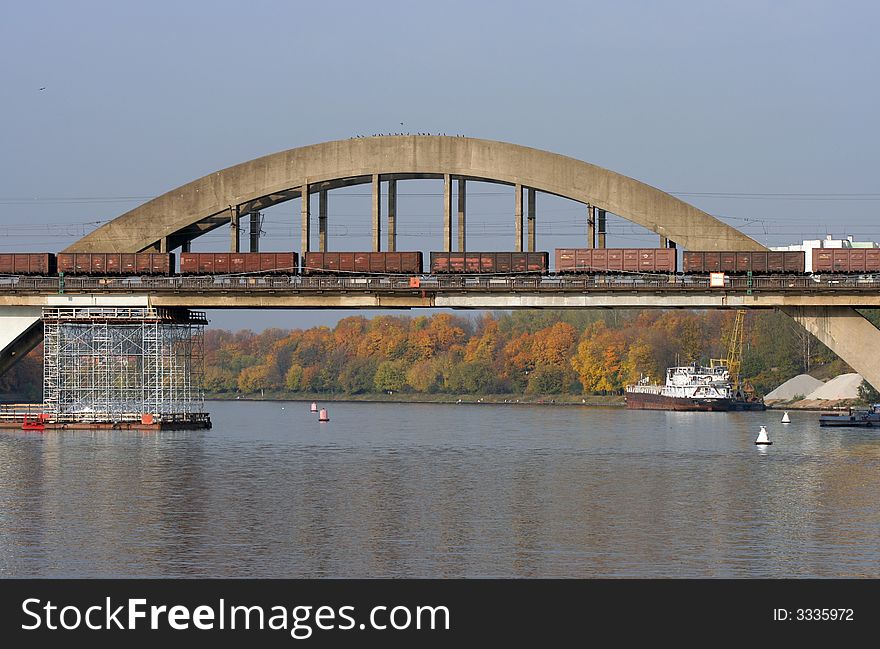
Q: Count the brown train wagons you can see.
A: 8